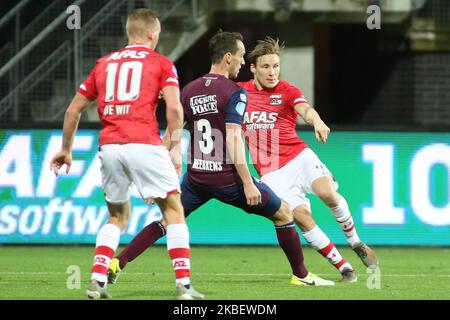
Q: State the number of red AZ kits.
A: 2